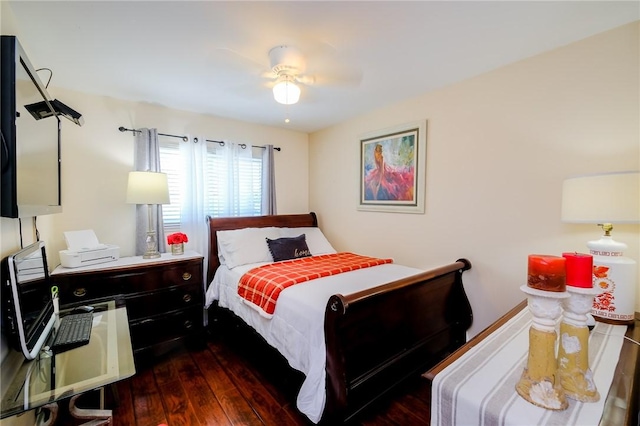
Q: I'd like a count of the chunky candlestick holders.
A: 2